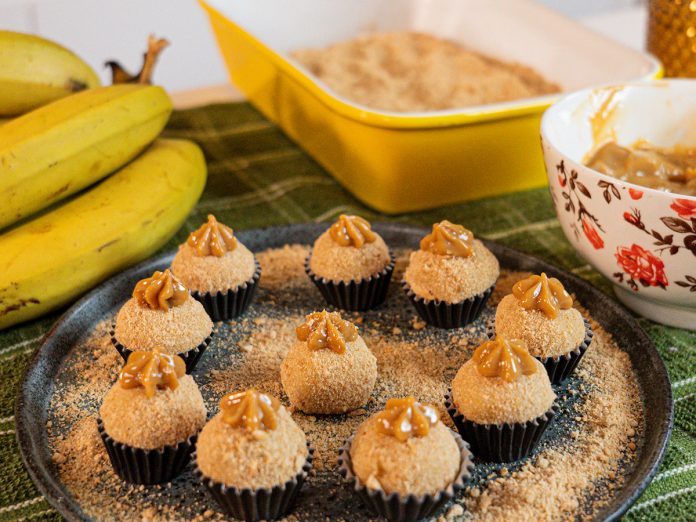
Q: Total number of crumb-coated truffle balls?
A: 10